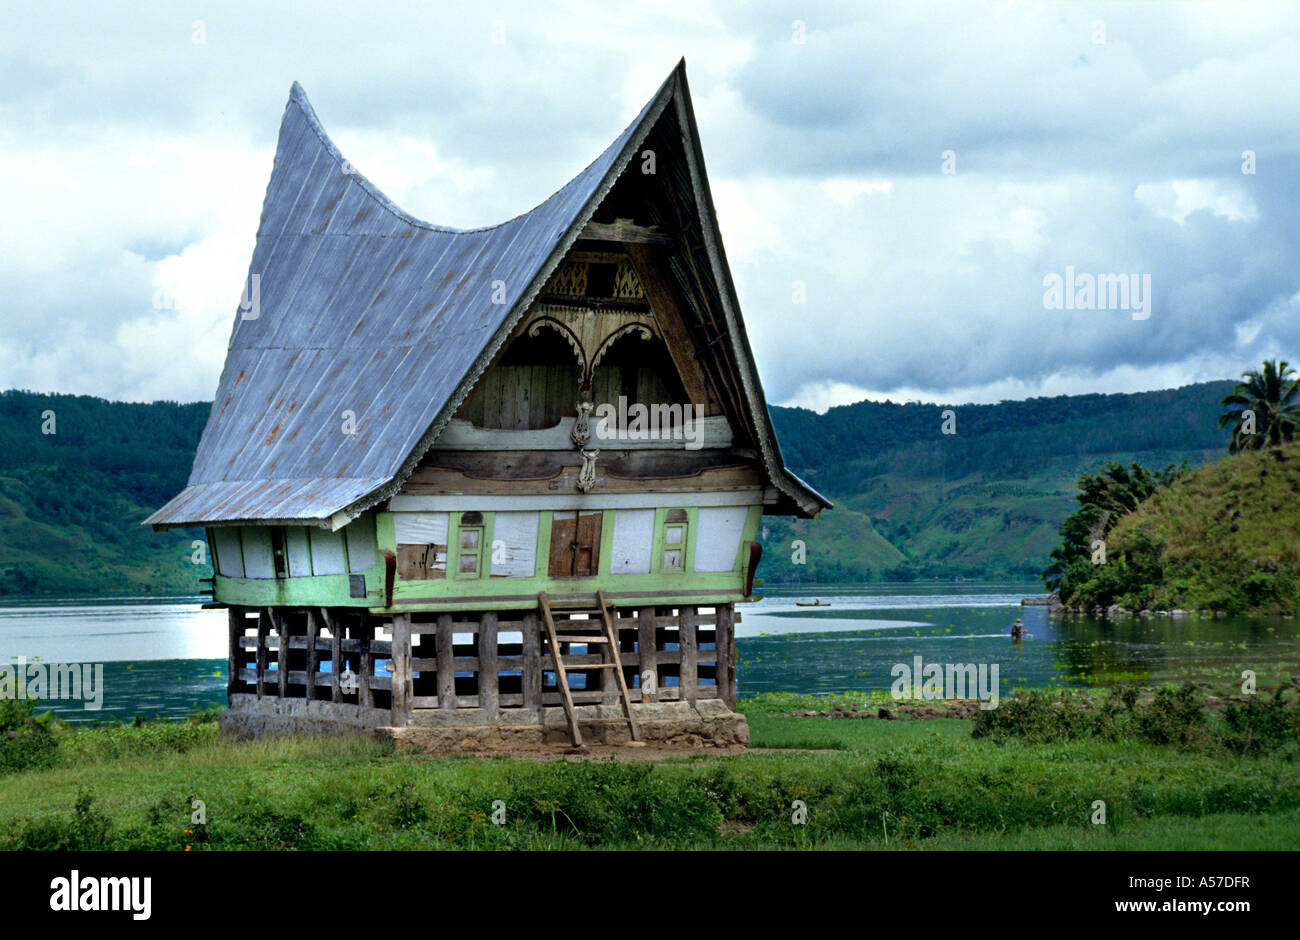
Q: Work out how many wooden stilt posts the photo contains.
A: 14